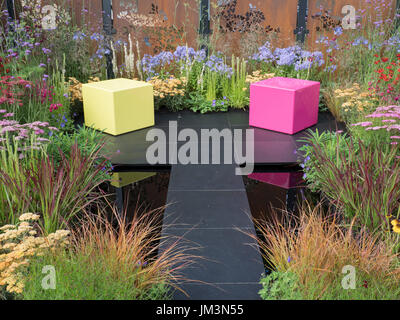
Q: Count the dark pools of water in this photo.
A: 2